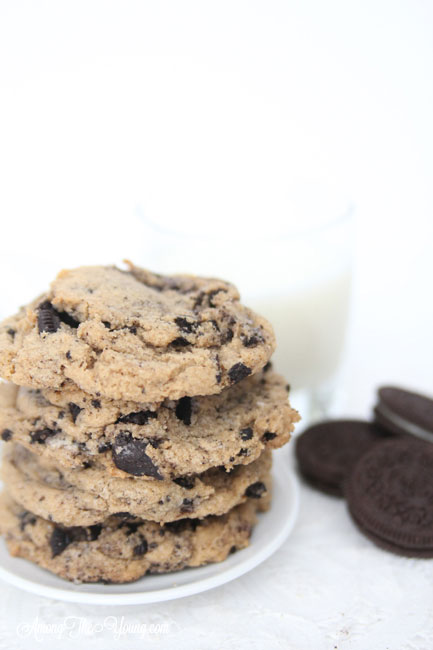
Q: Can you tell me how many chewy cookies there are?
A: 4